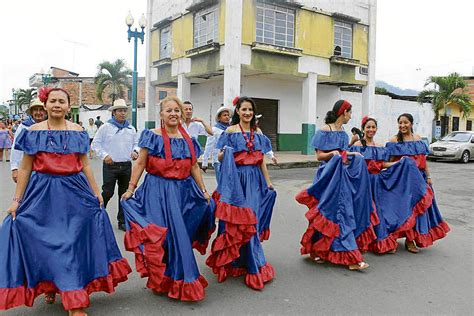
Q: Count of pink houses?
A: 0